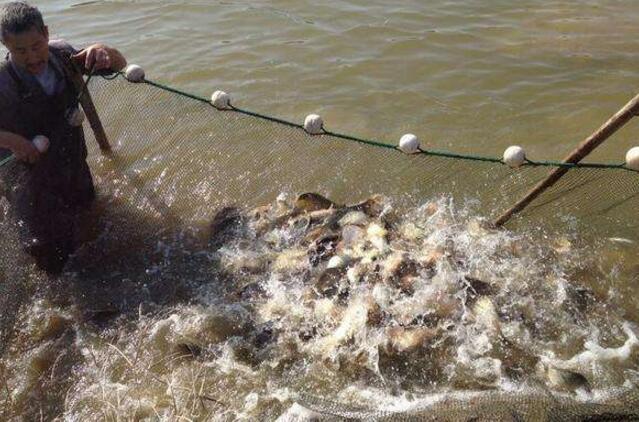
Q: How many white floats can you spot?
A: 8